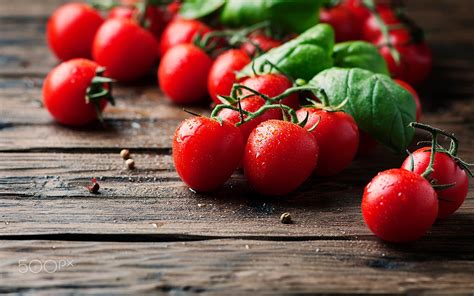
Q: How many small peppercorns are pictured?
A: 4